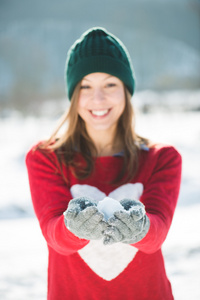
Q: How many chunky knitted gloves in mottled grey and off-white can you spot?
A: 2